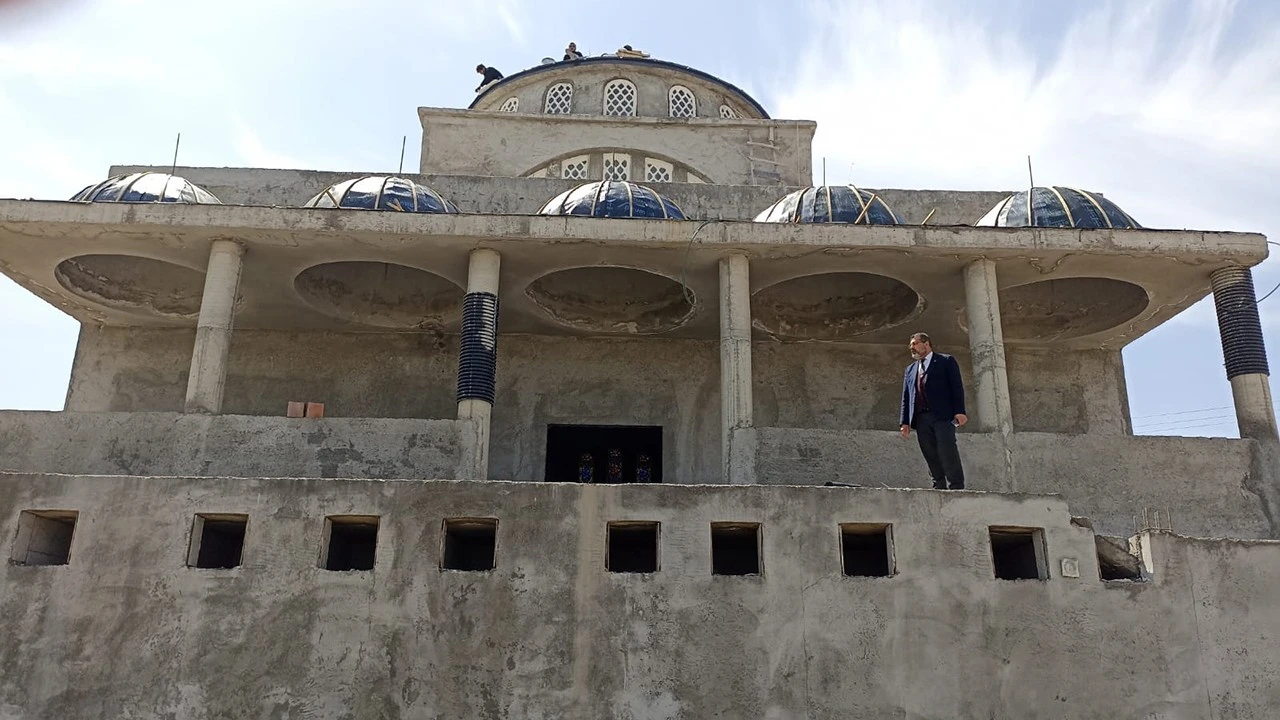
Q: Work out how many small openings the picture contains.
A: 9